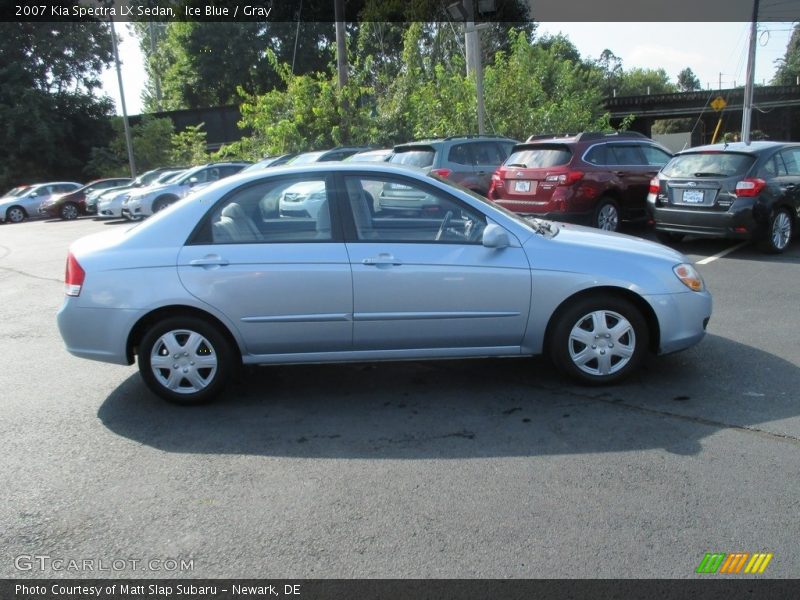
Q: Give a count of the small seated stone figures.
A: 0